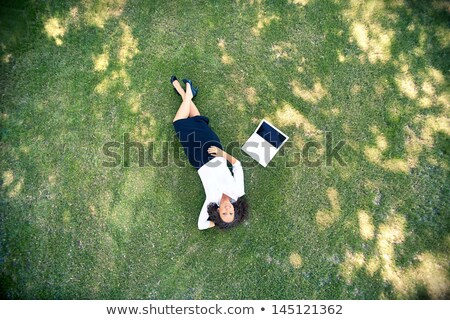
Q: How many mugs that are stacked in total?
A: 0